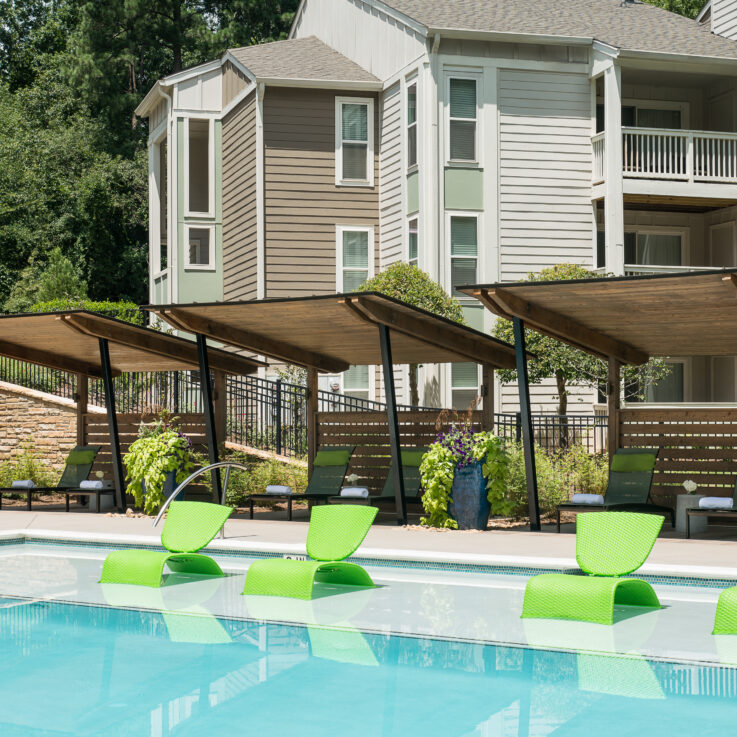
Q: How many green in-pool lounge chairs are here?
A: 4